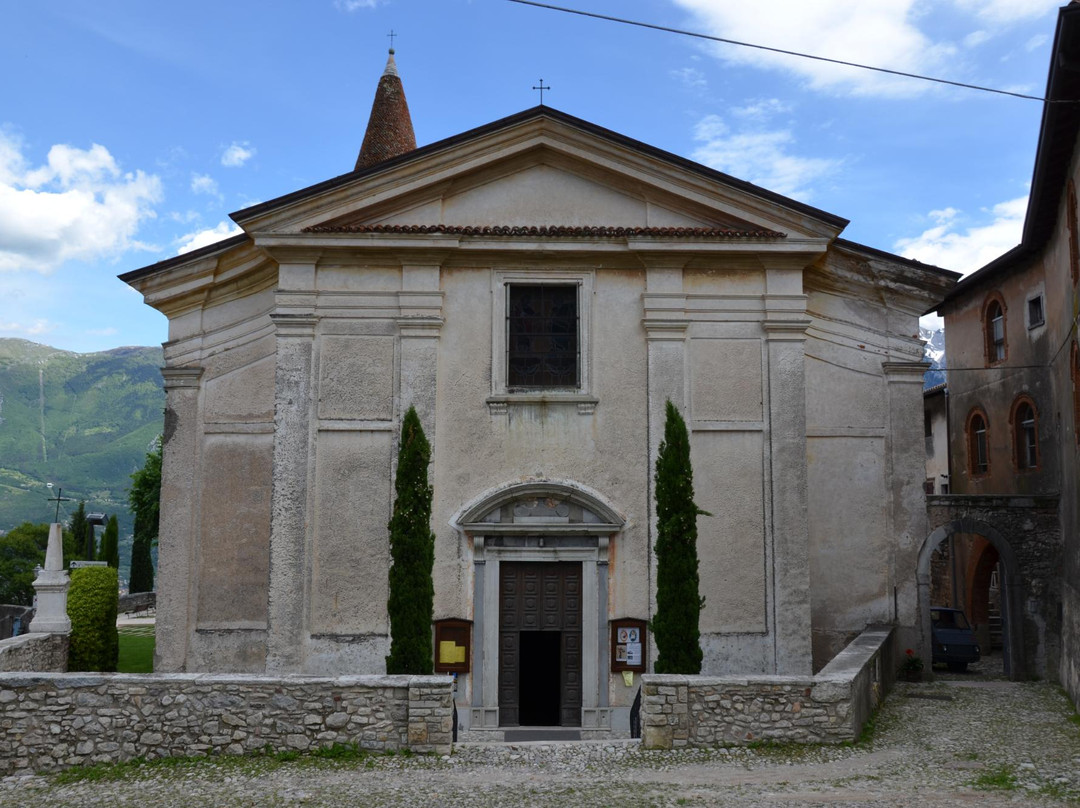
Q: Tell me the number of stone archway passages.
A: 1